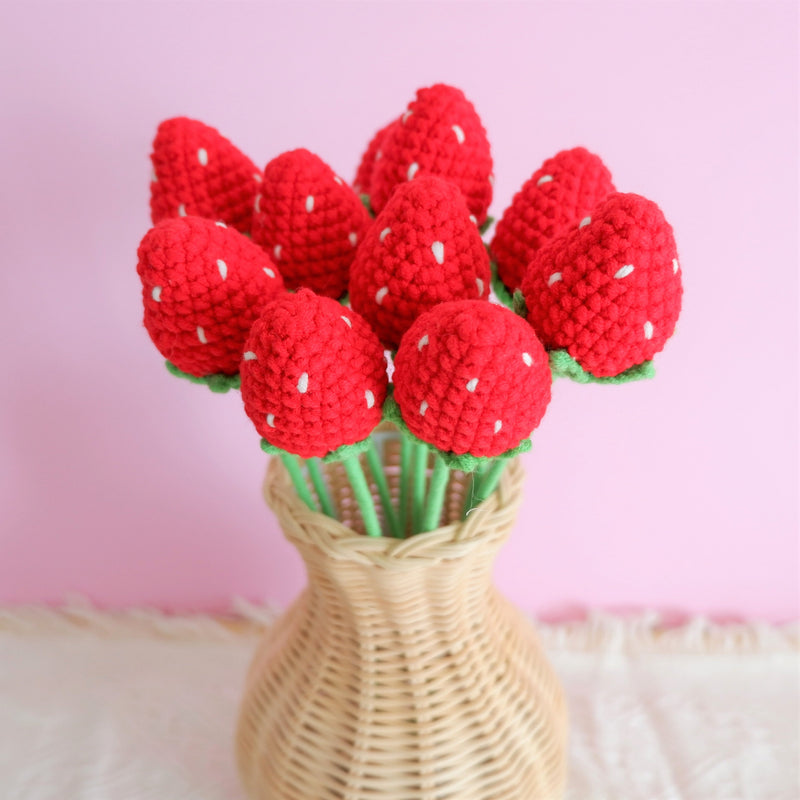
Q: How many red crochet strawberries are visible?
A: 10